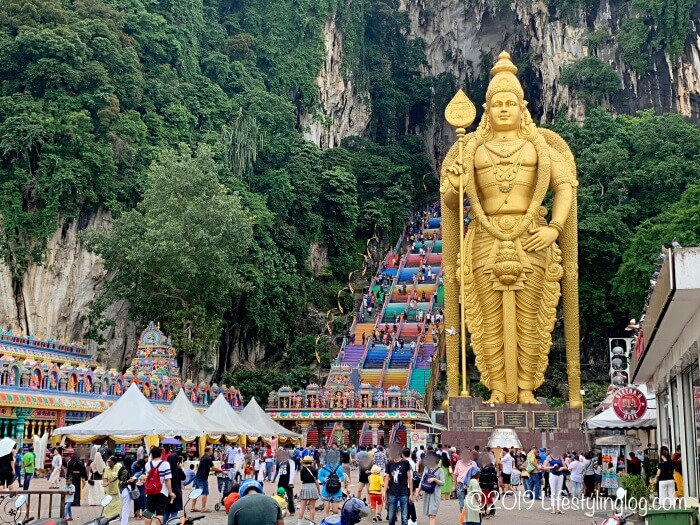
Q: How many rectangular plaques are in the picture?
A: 3